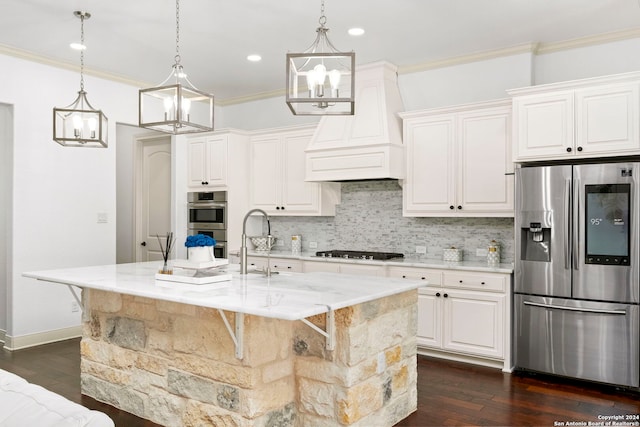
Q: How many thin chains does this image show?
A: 3